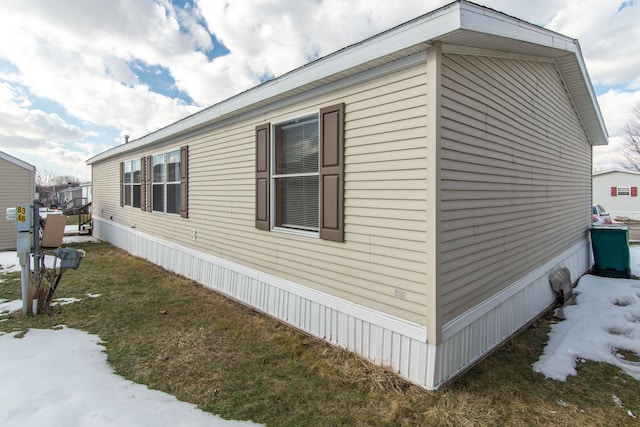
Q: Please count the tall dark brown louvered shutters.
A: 6